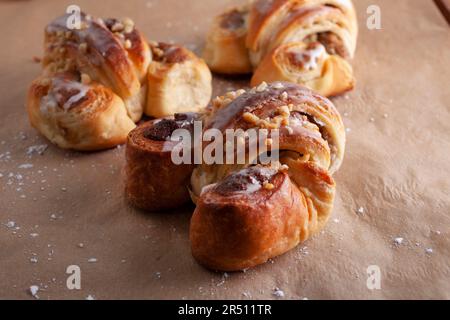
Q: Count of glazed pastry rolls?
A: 3